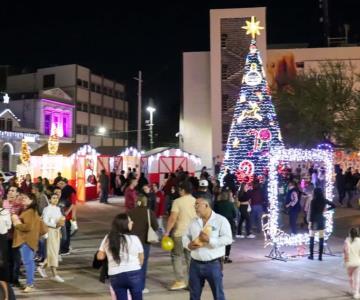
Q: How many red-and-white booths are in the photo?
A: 3